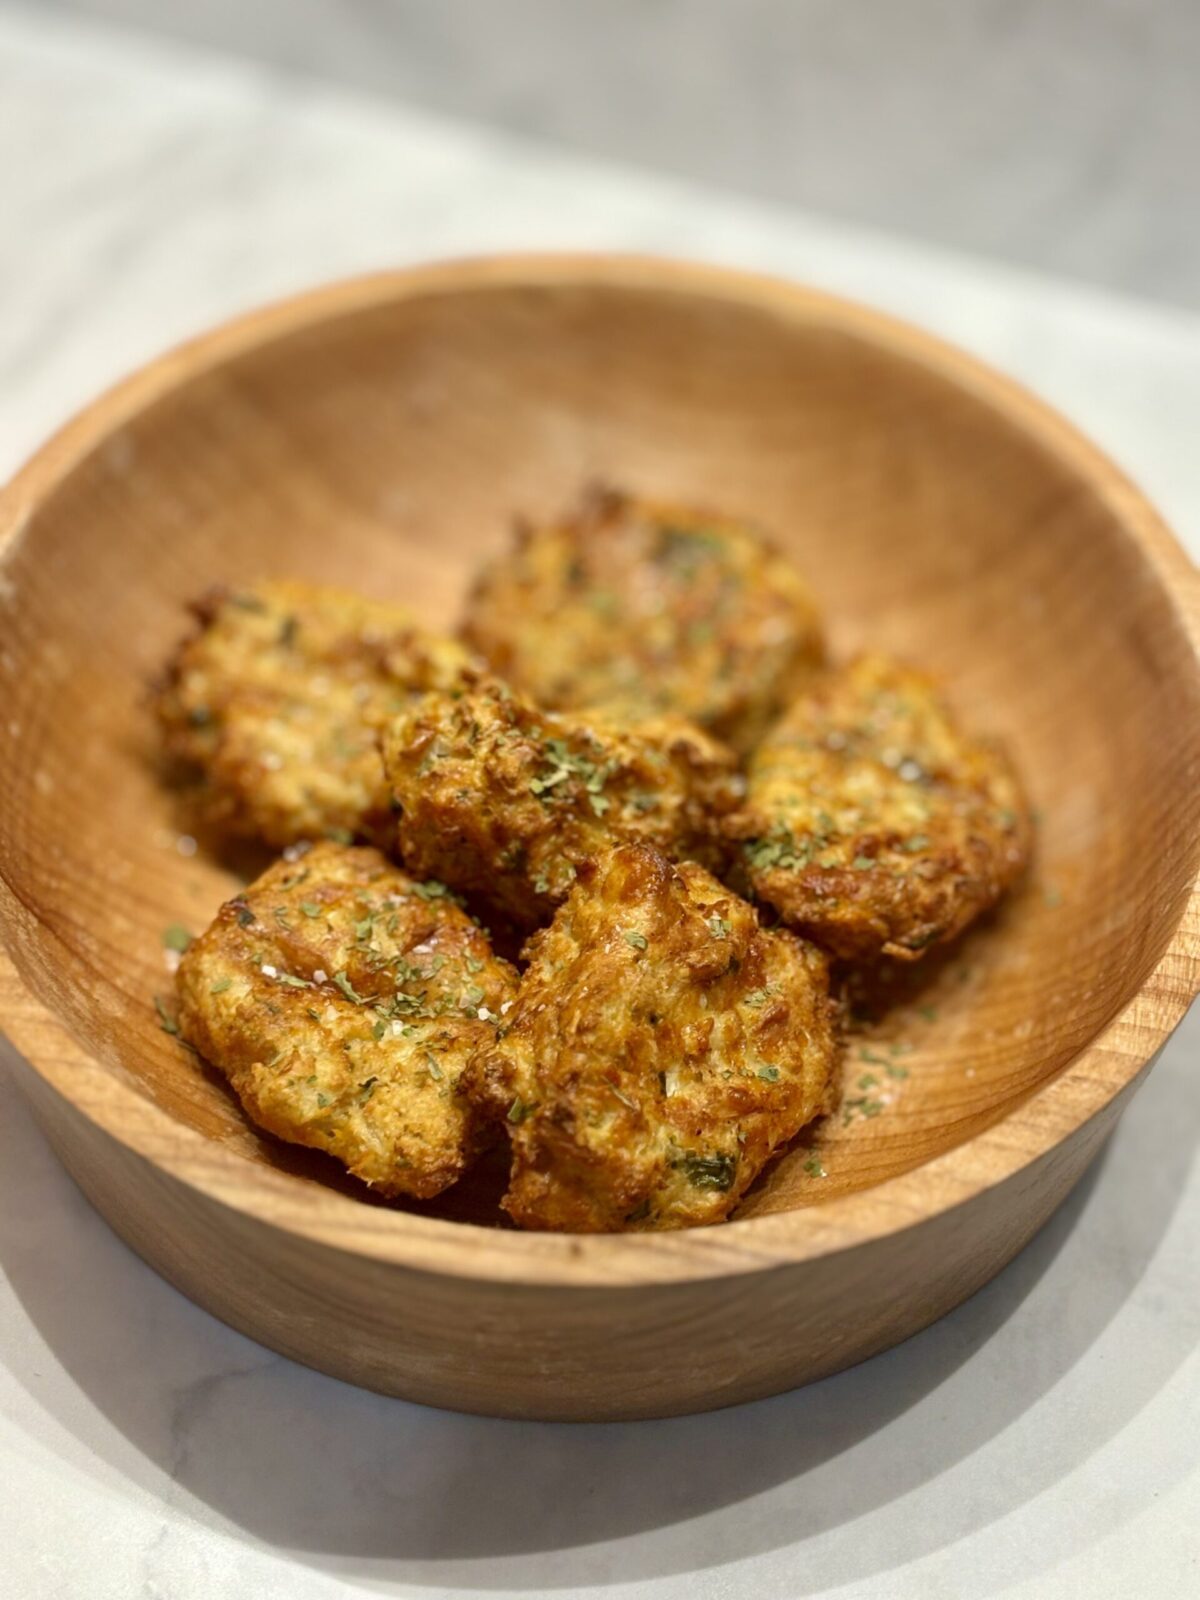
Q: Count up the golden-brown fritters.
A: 6